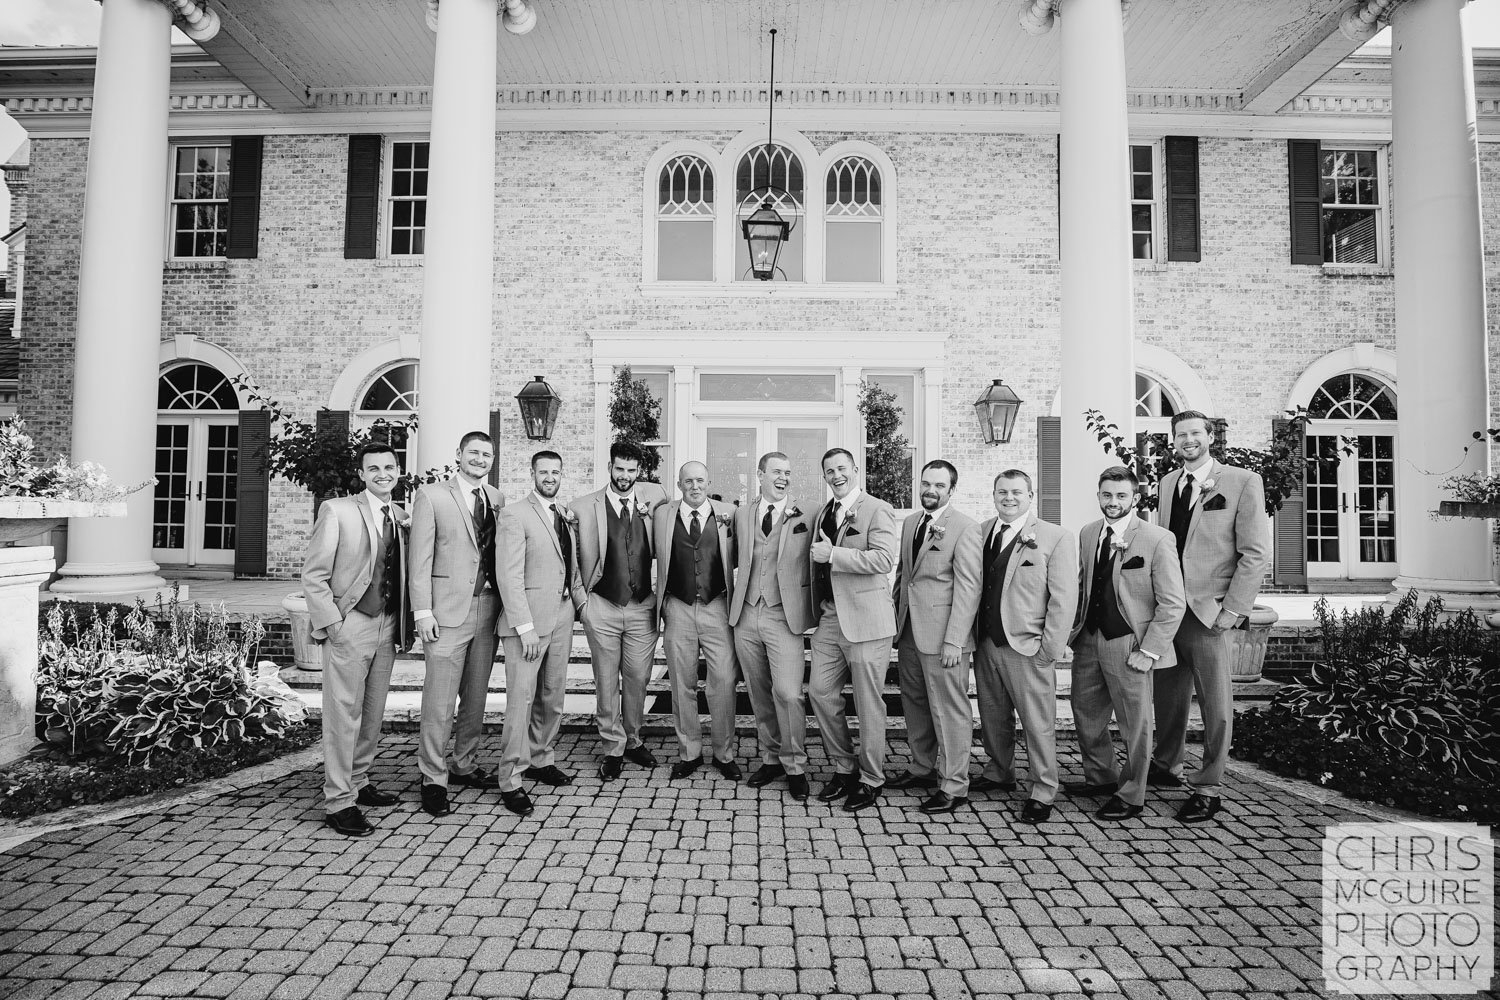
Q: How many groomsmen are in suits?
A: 11